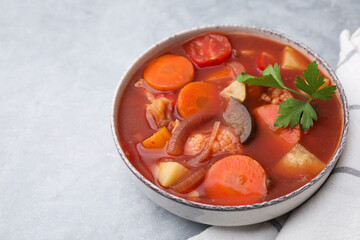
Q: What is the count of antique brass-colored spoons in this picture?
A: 0